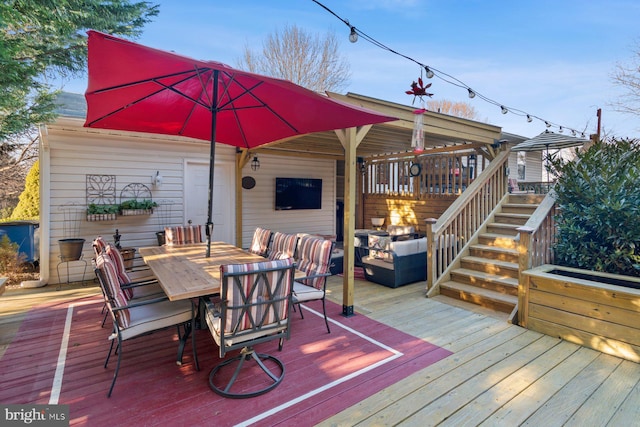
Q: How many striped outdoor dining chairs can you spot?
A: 8